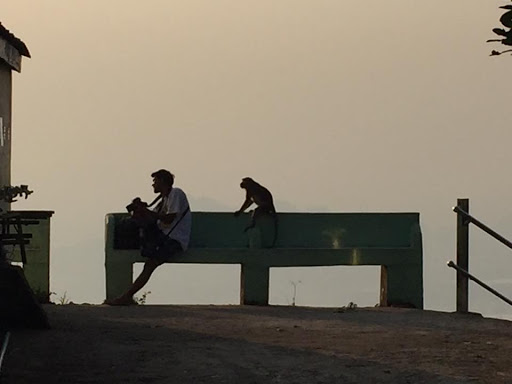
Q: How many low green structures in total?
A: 2